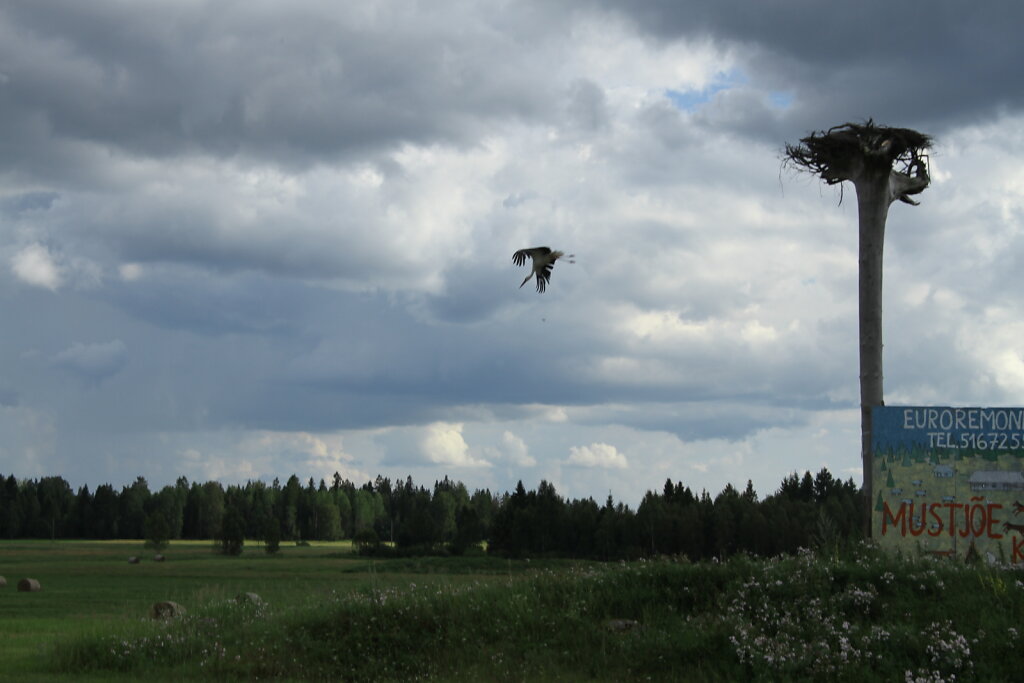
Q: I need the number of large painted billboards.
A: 1